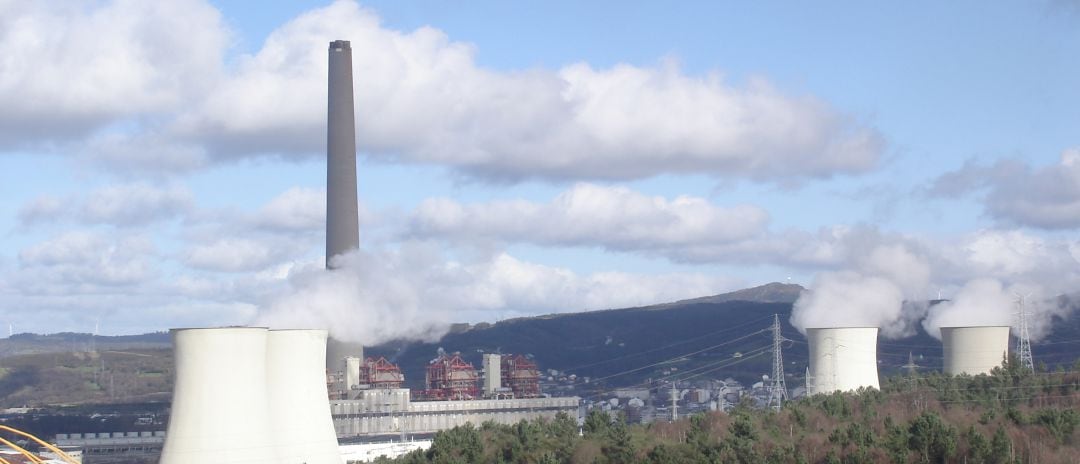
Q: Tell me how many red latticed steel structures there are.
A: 3